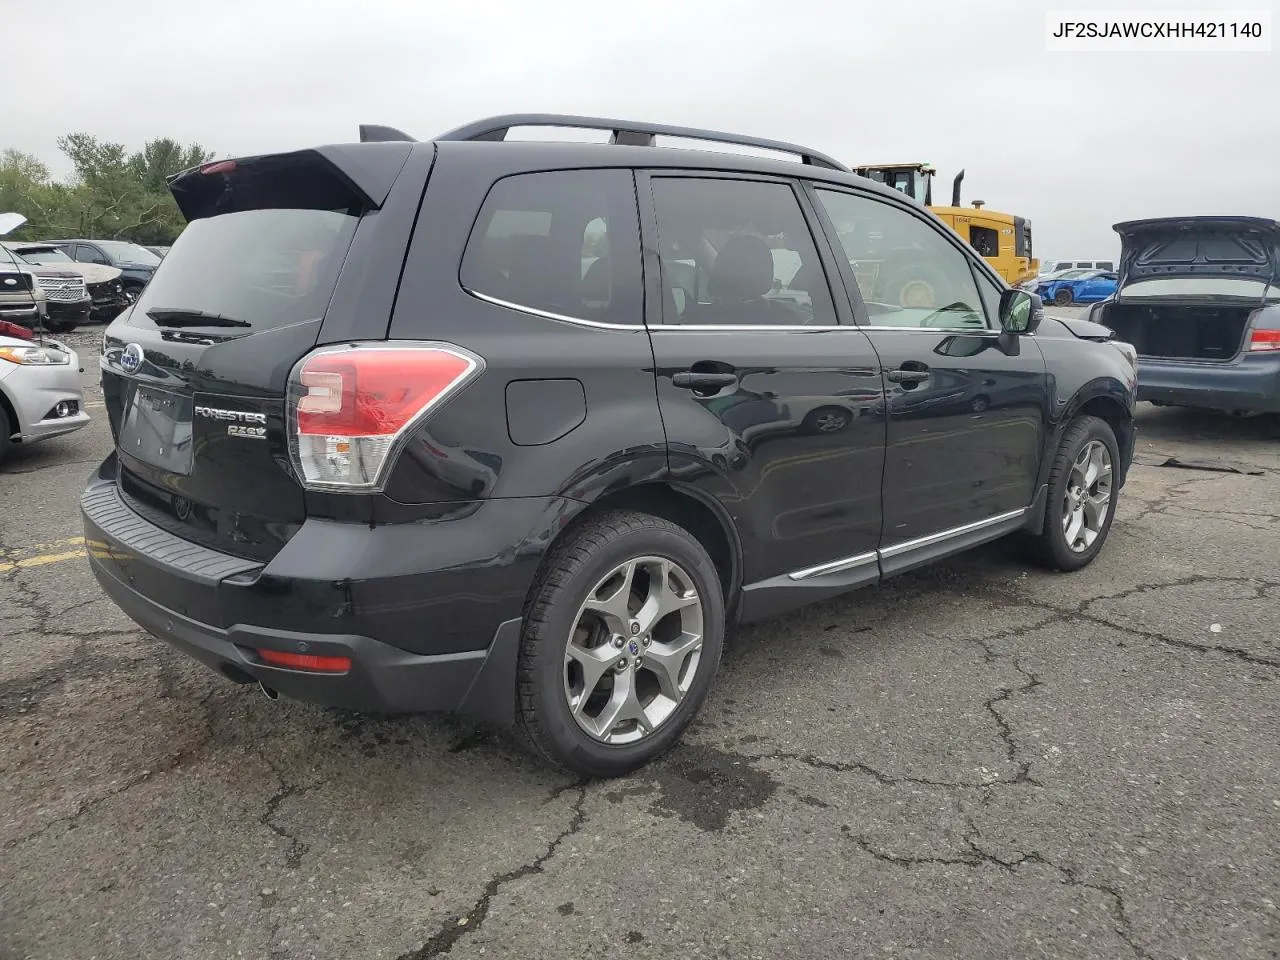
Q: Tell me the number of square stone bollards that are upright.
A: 0